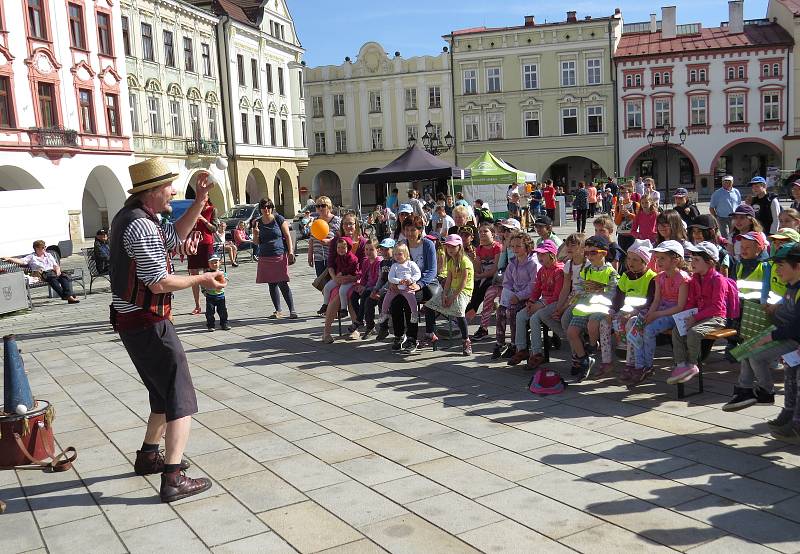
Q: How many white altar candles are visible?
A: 0